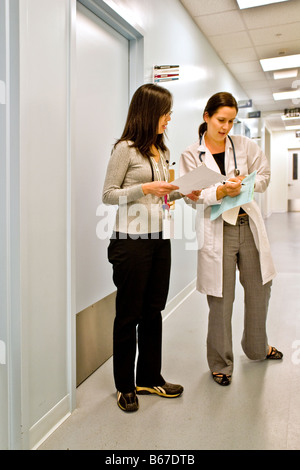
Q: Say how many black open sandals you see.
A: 2